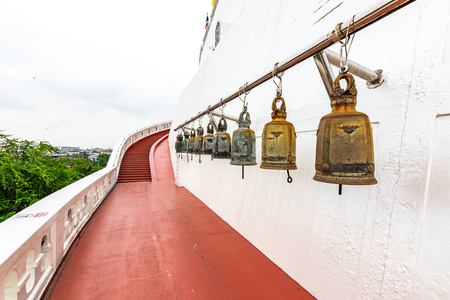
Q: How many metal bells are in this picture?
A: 9